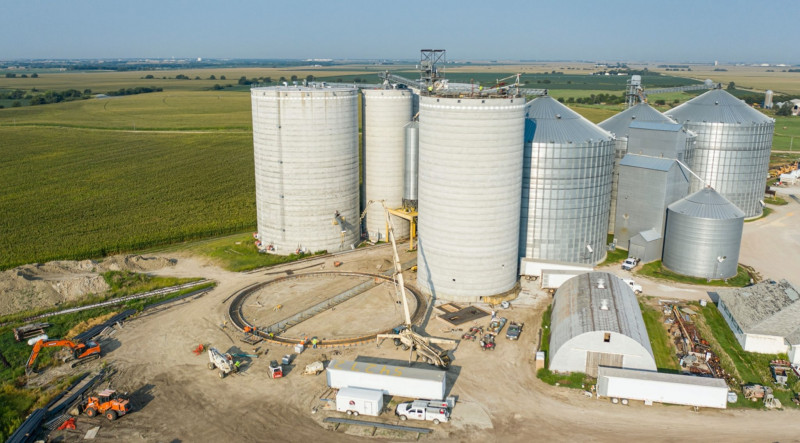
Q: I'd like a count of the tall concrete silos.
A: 3